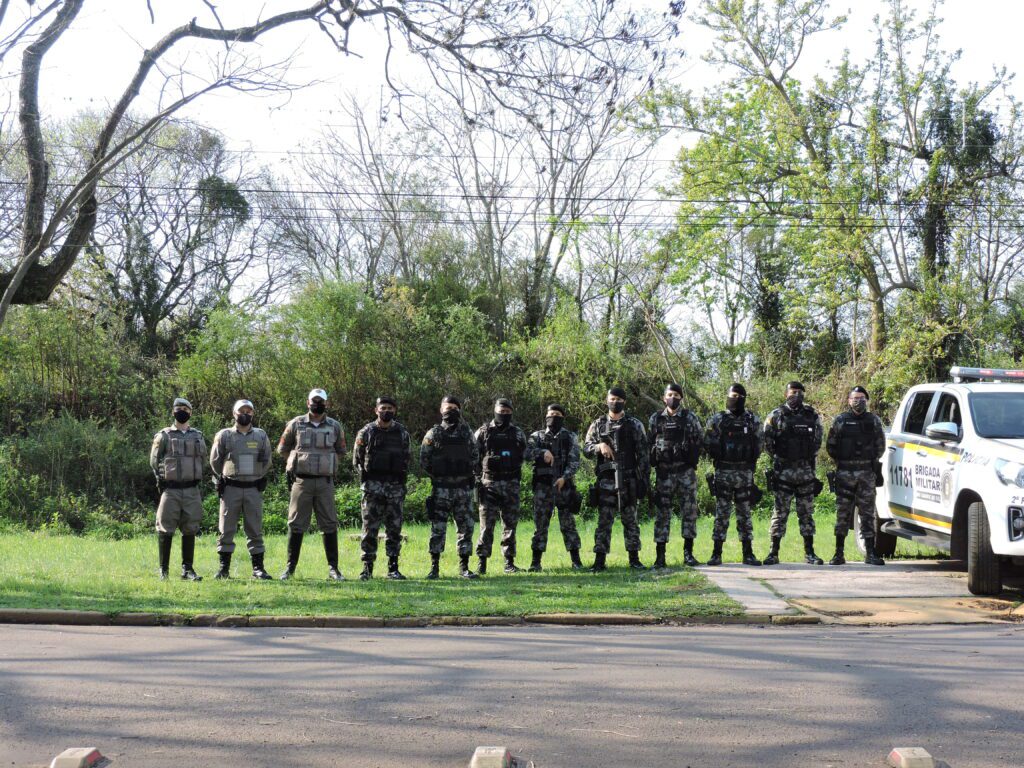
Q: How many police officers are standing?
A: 12